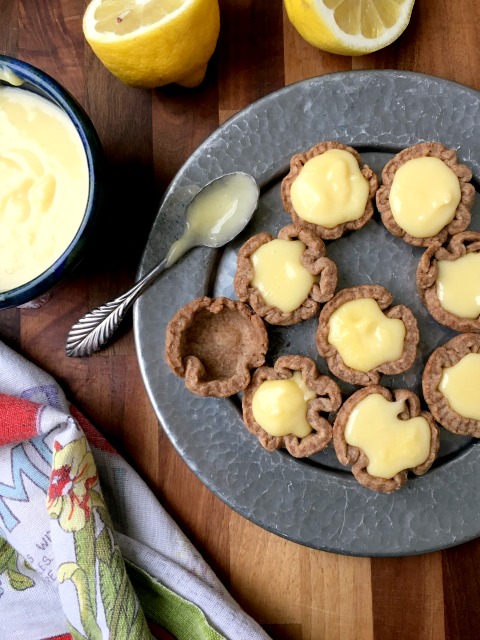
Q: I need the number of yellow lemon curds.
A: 8